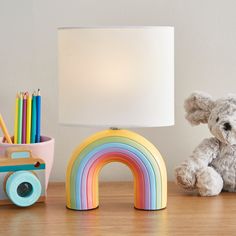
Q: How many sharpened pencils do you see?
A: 6